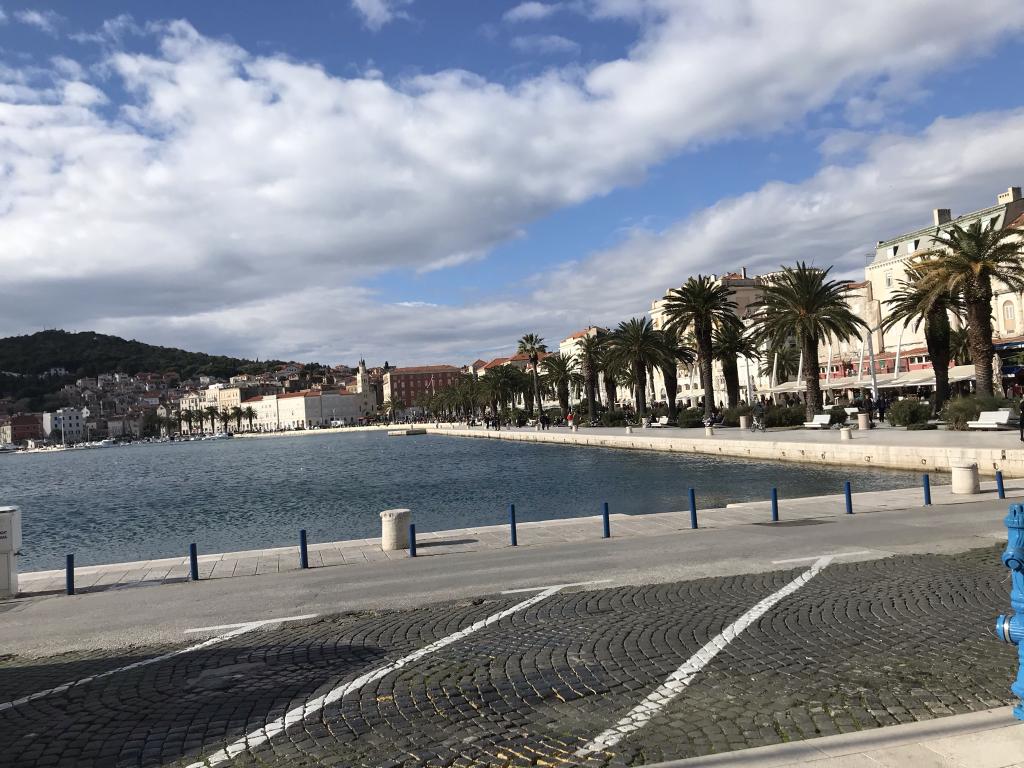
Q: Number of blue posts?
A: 11